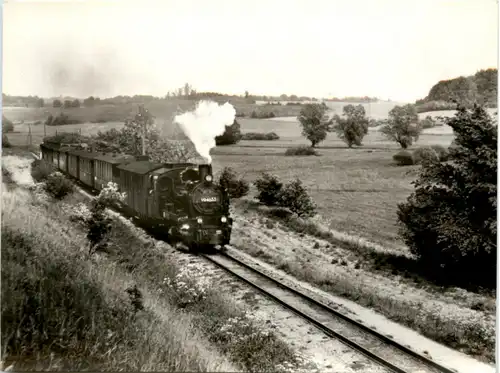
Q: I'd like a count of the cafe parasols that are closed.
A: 0